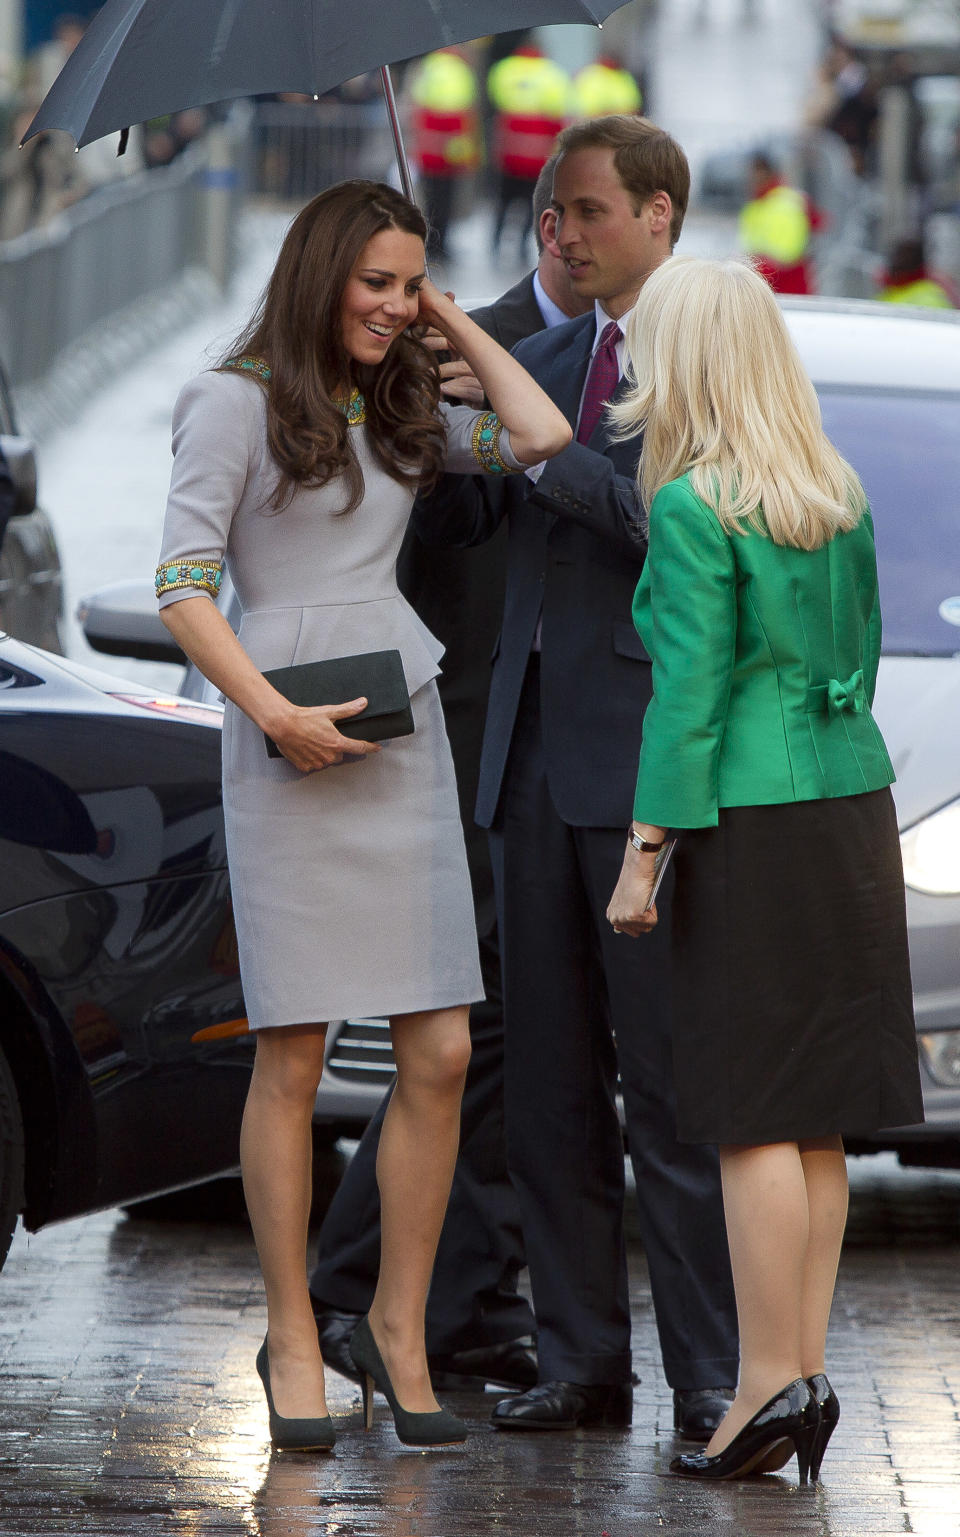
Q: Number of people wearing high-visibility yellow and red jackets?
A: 5